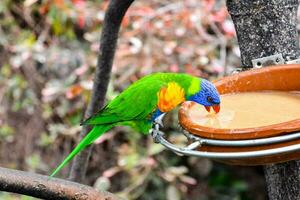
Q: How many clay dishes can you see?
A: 1